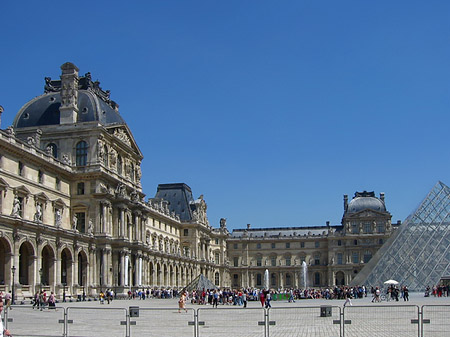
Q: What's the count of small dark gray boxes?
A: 2